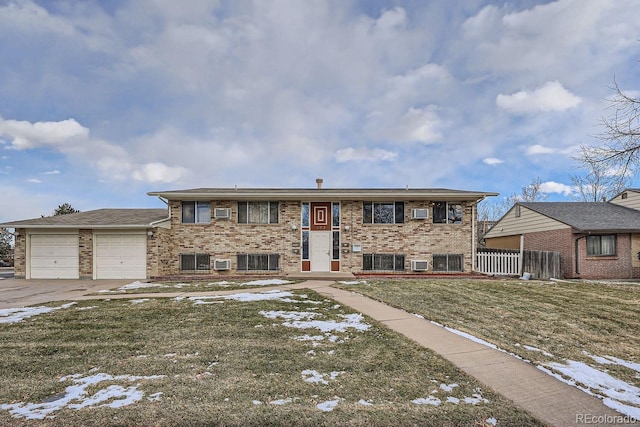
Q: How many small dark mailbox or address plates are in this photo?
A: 4